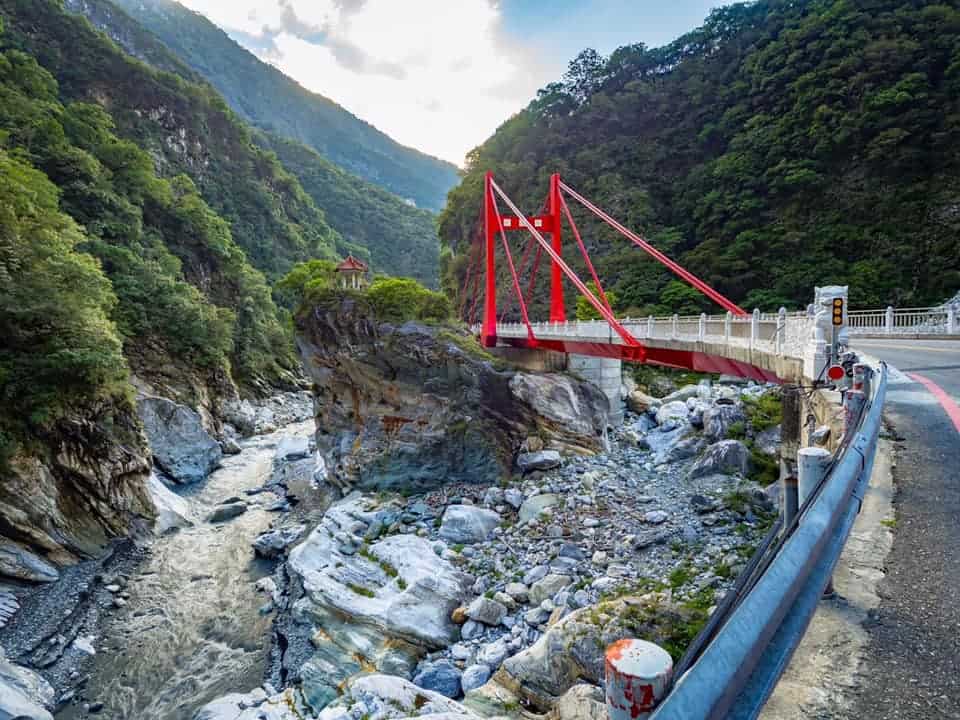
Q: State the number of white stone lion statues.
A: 1